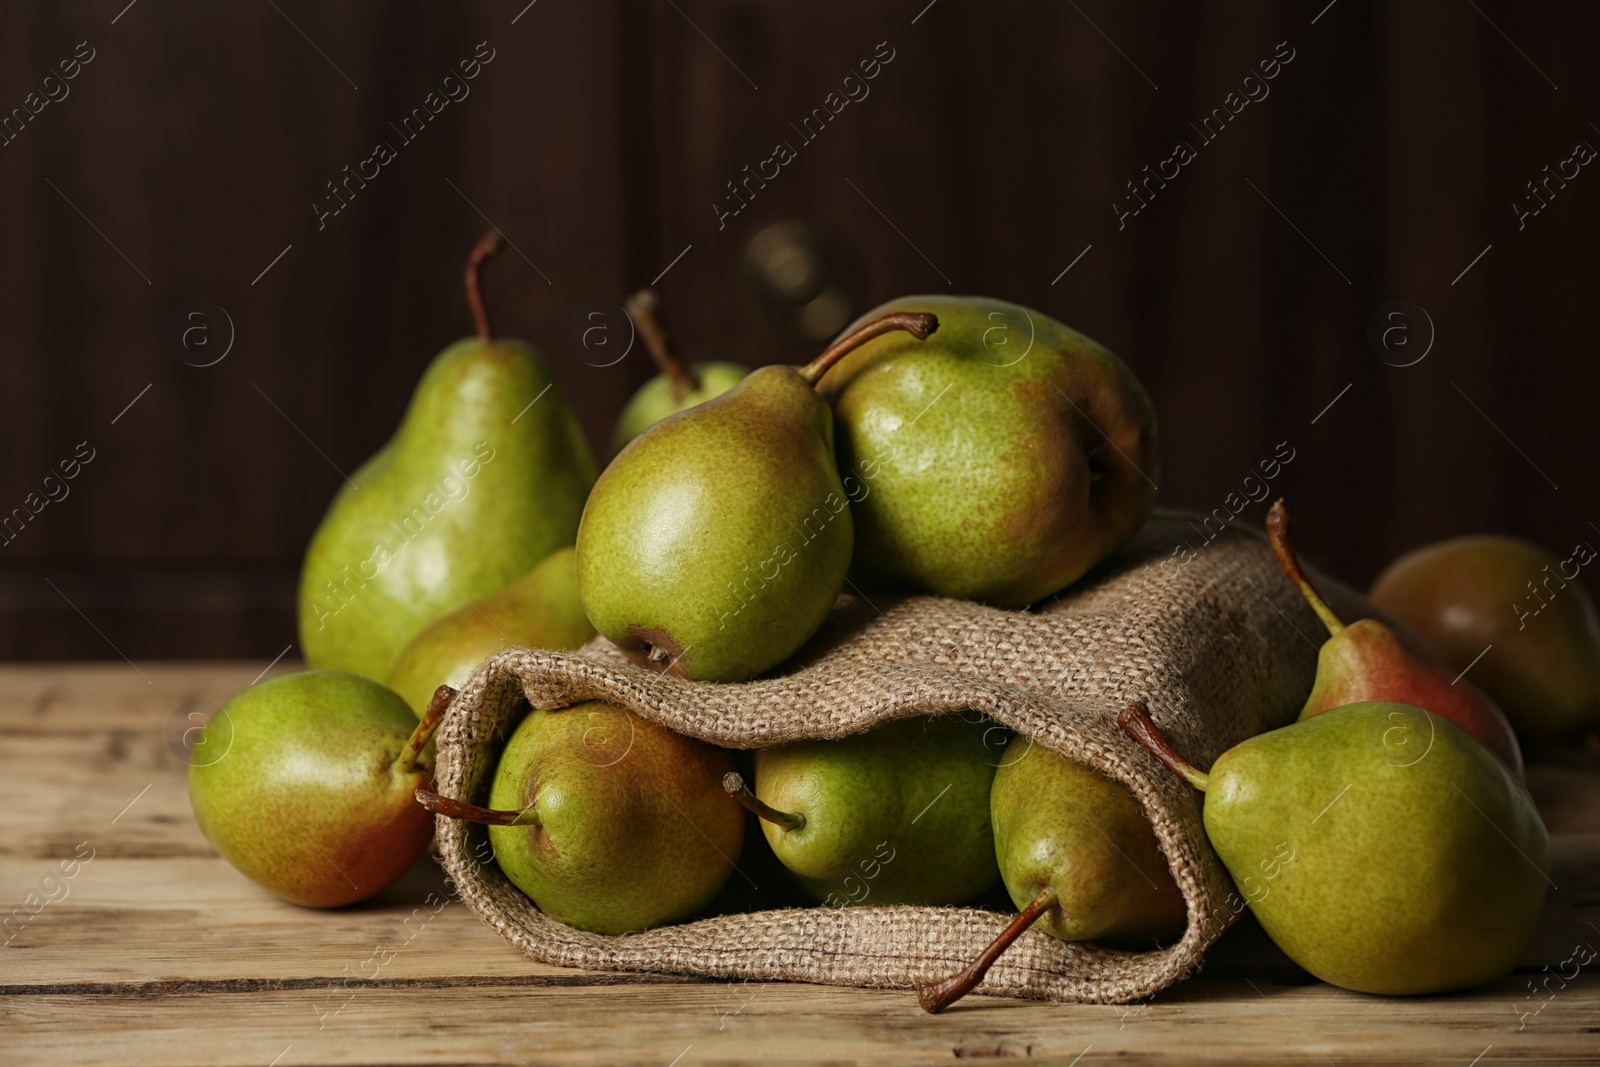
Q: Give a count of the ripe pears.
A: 12